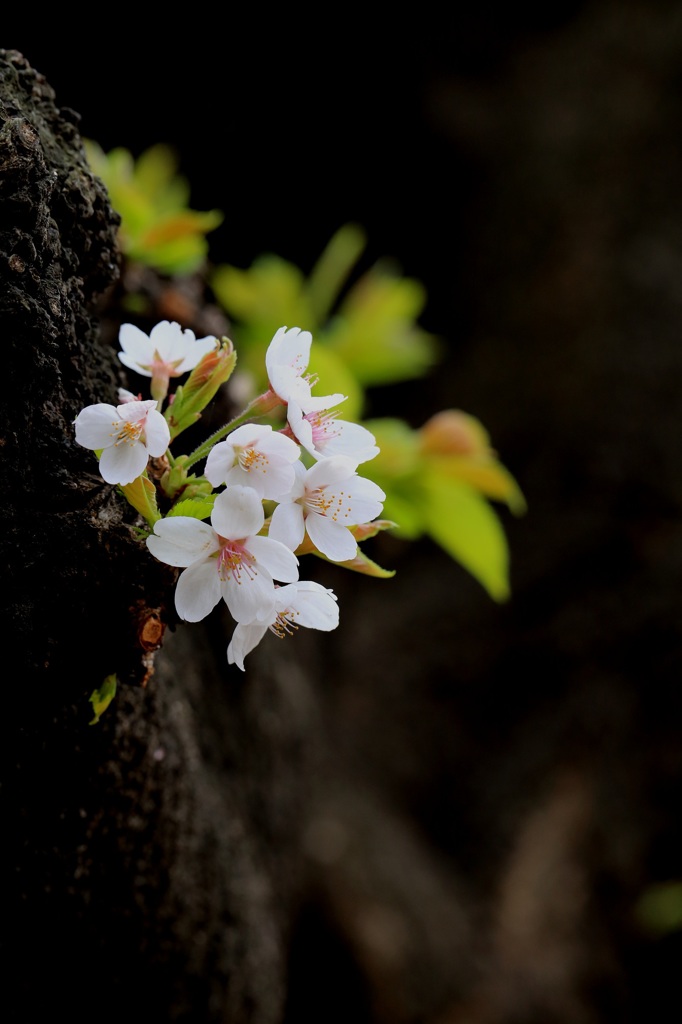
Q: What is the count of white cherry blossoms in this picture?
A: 8